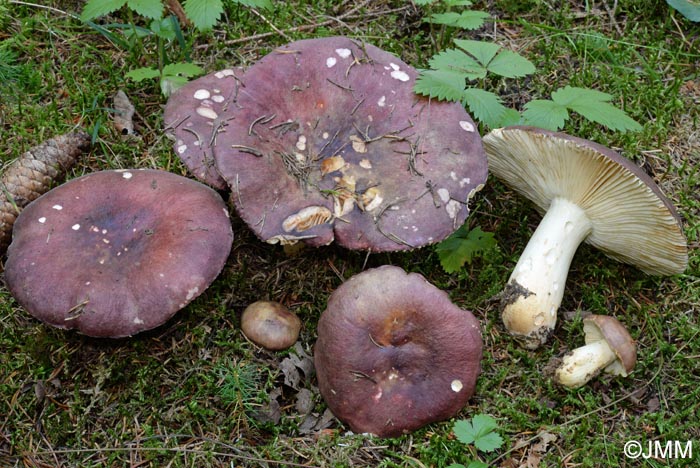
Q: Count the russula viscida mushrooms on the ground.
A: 7